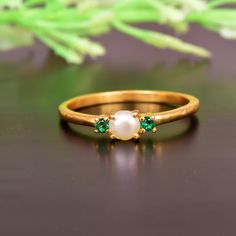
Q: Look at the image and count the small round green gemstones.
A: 2